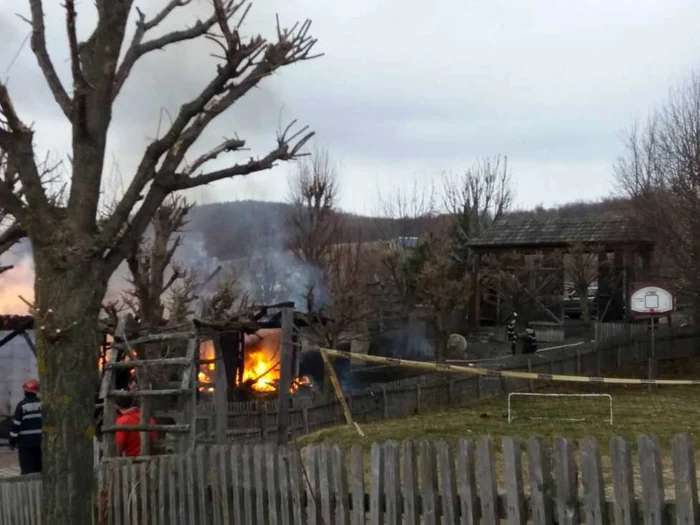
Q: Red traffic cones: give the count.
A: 0